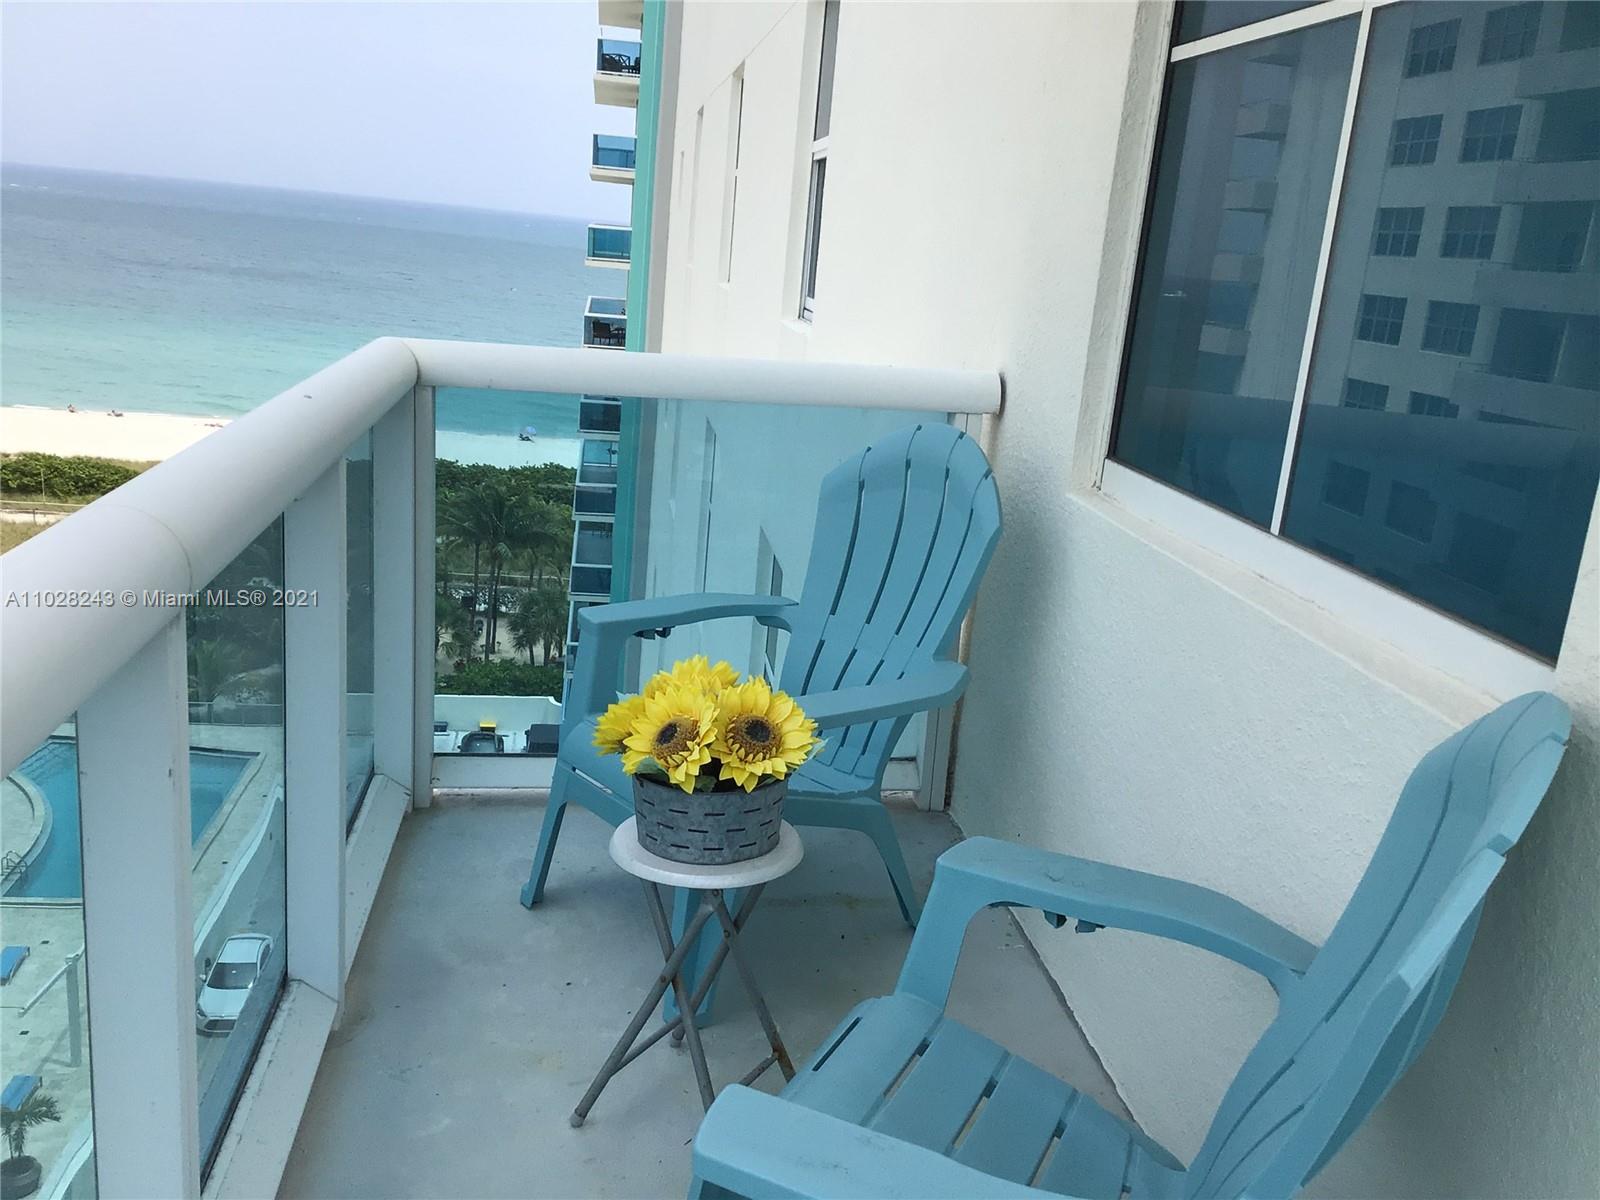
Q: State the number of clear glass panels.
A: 4